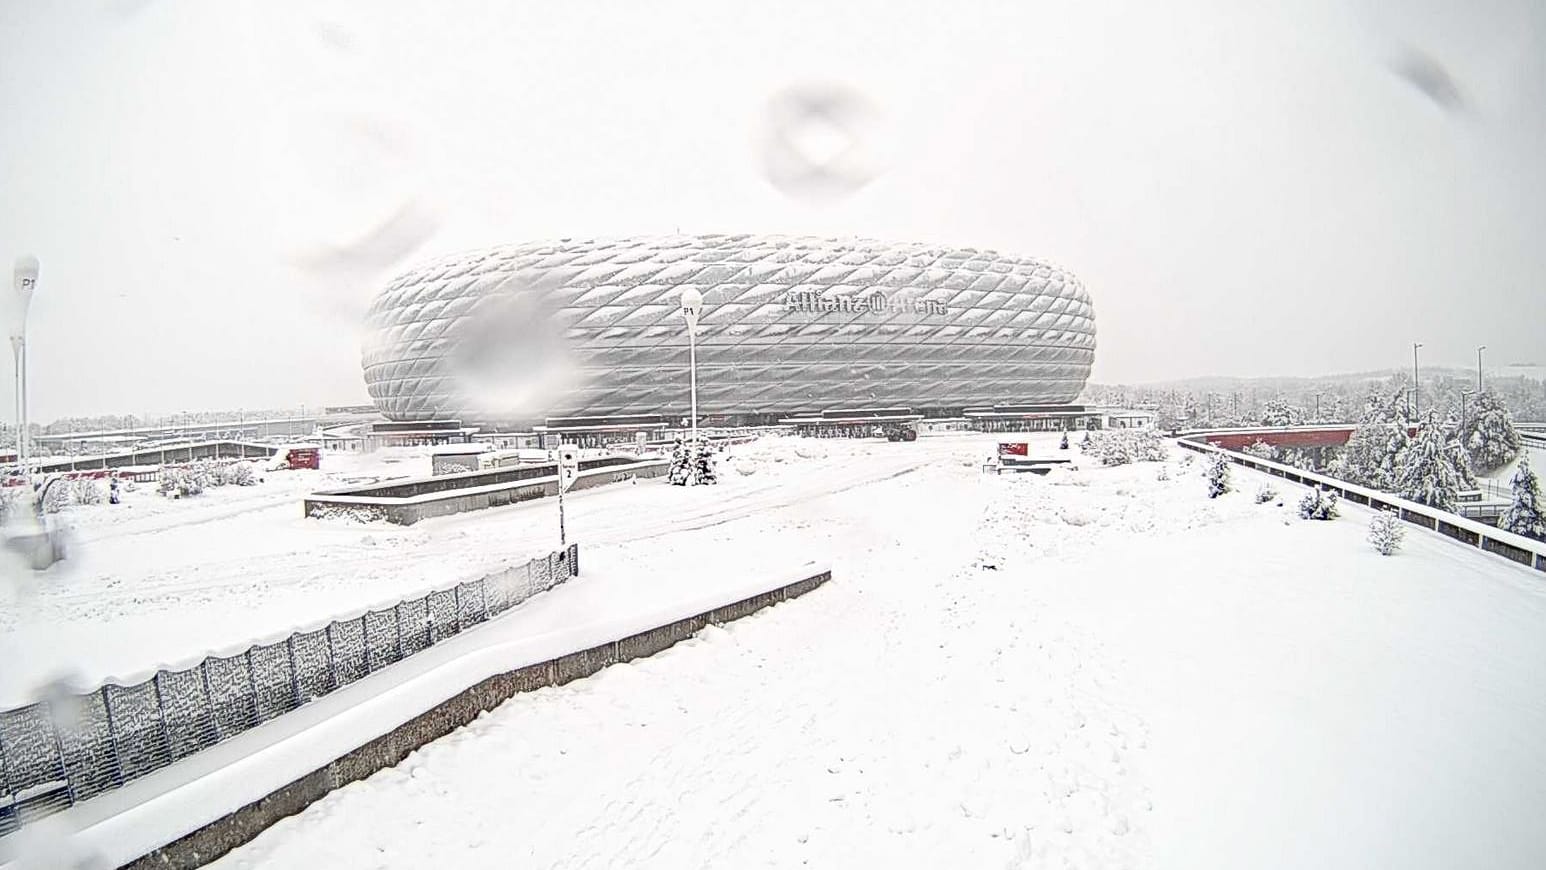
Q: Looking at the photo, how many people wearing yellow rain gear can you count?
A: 0